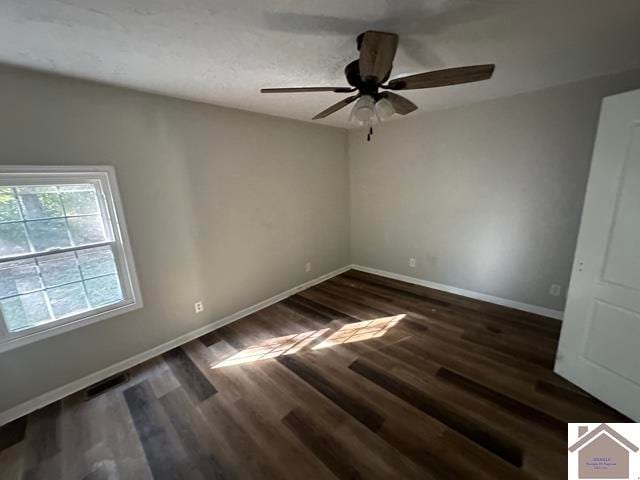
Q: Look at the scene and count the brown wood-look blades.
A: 5